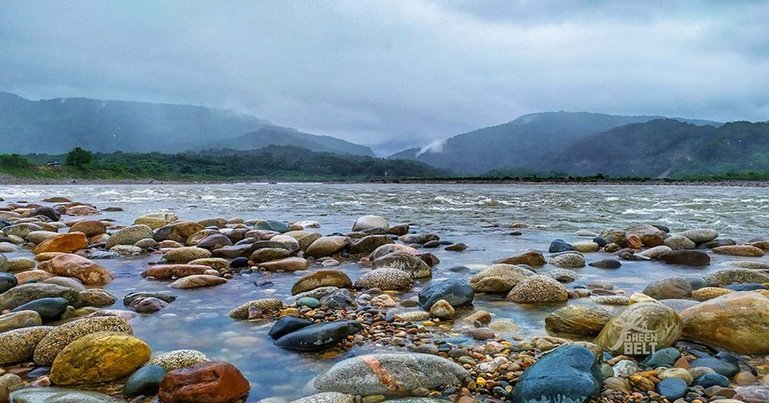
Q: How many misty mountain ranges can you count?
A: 2